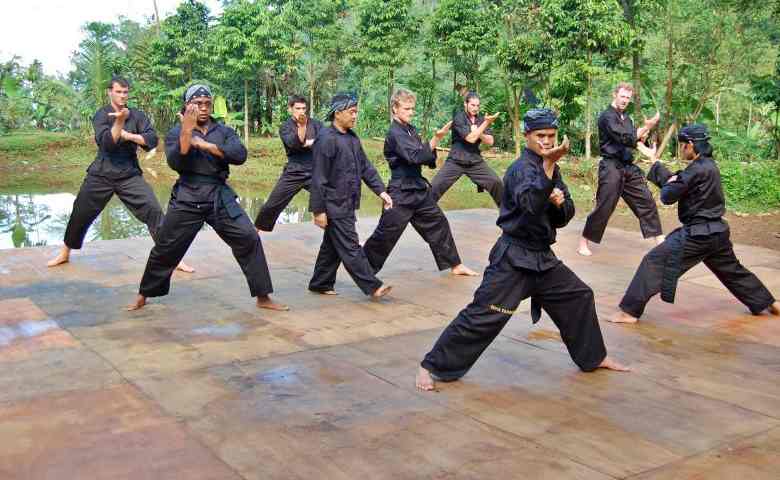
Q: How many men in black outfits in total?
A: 9